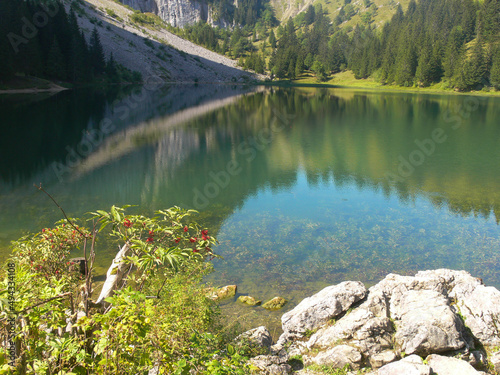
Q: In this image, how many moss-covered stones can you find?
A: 3